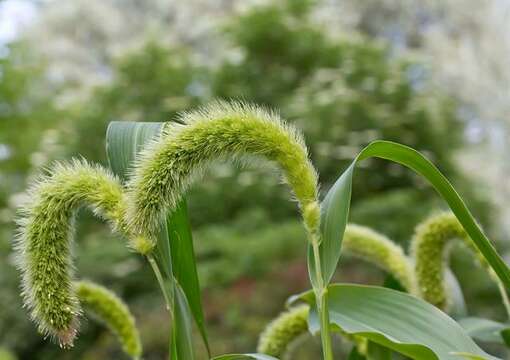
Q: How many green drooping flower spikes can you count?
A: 6